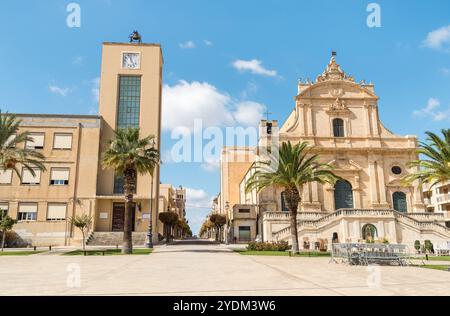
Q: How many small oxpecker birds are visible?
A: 0